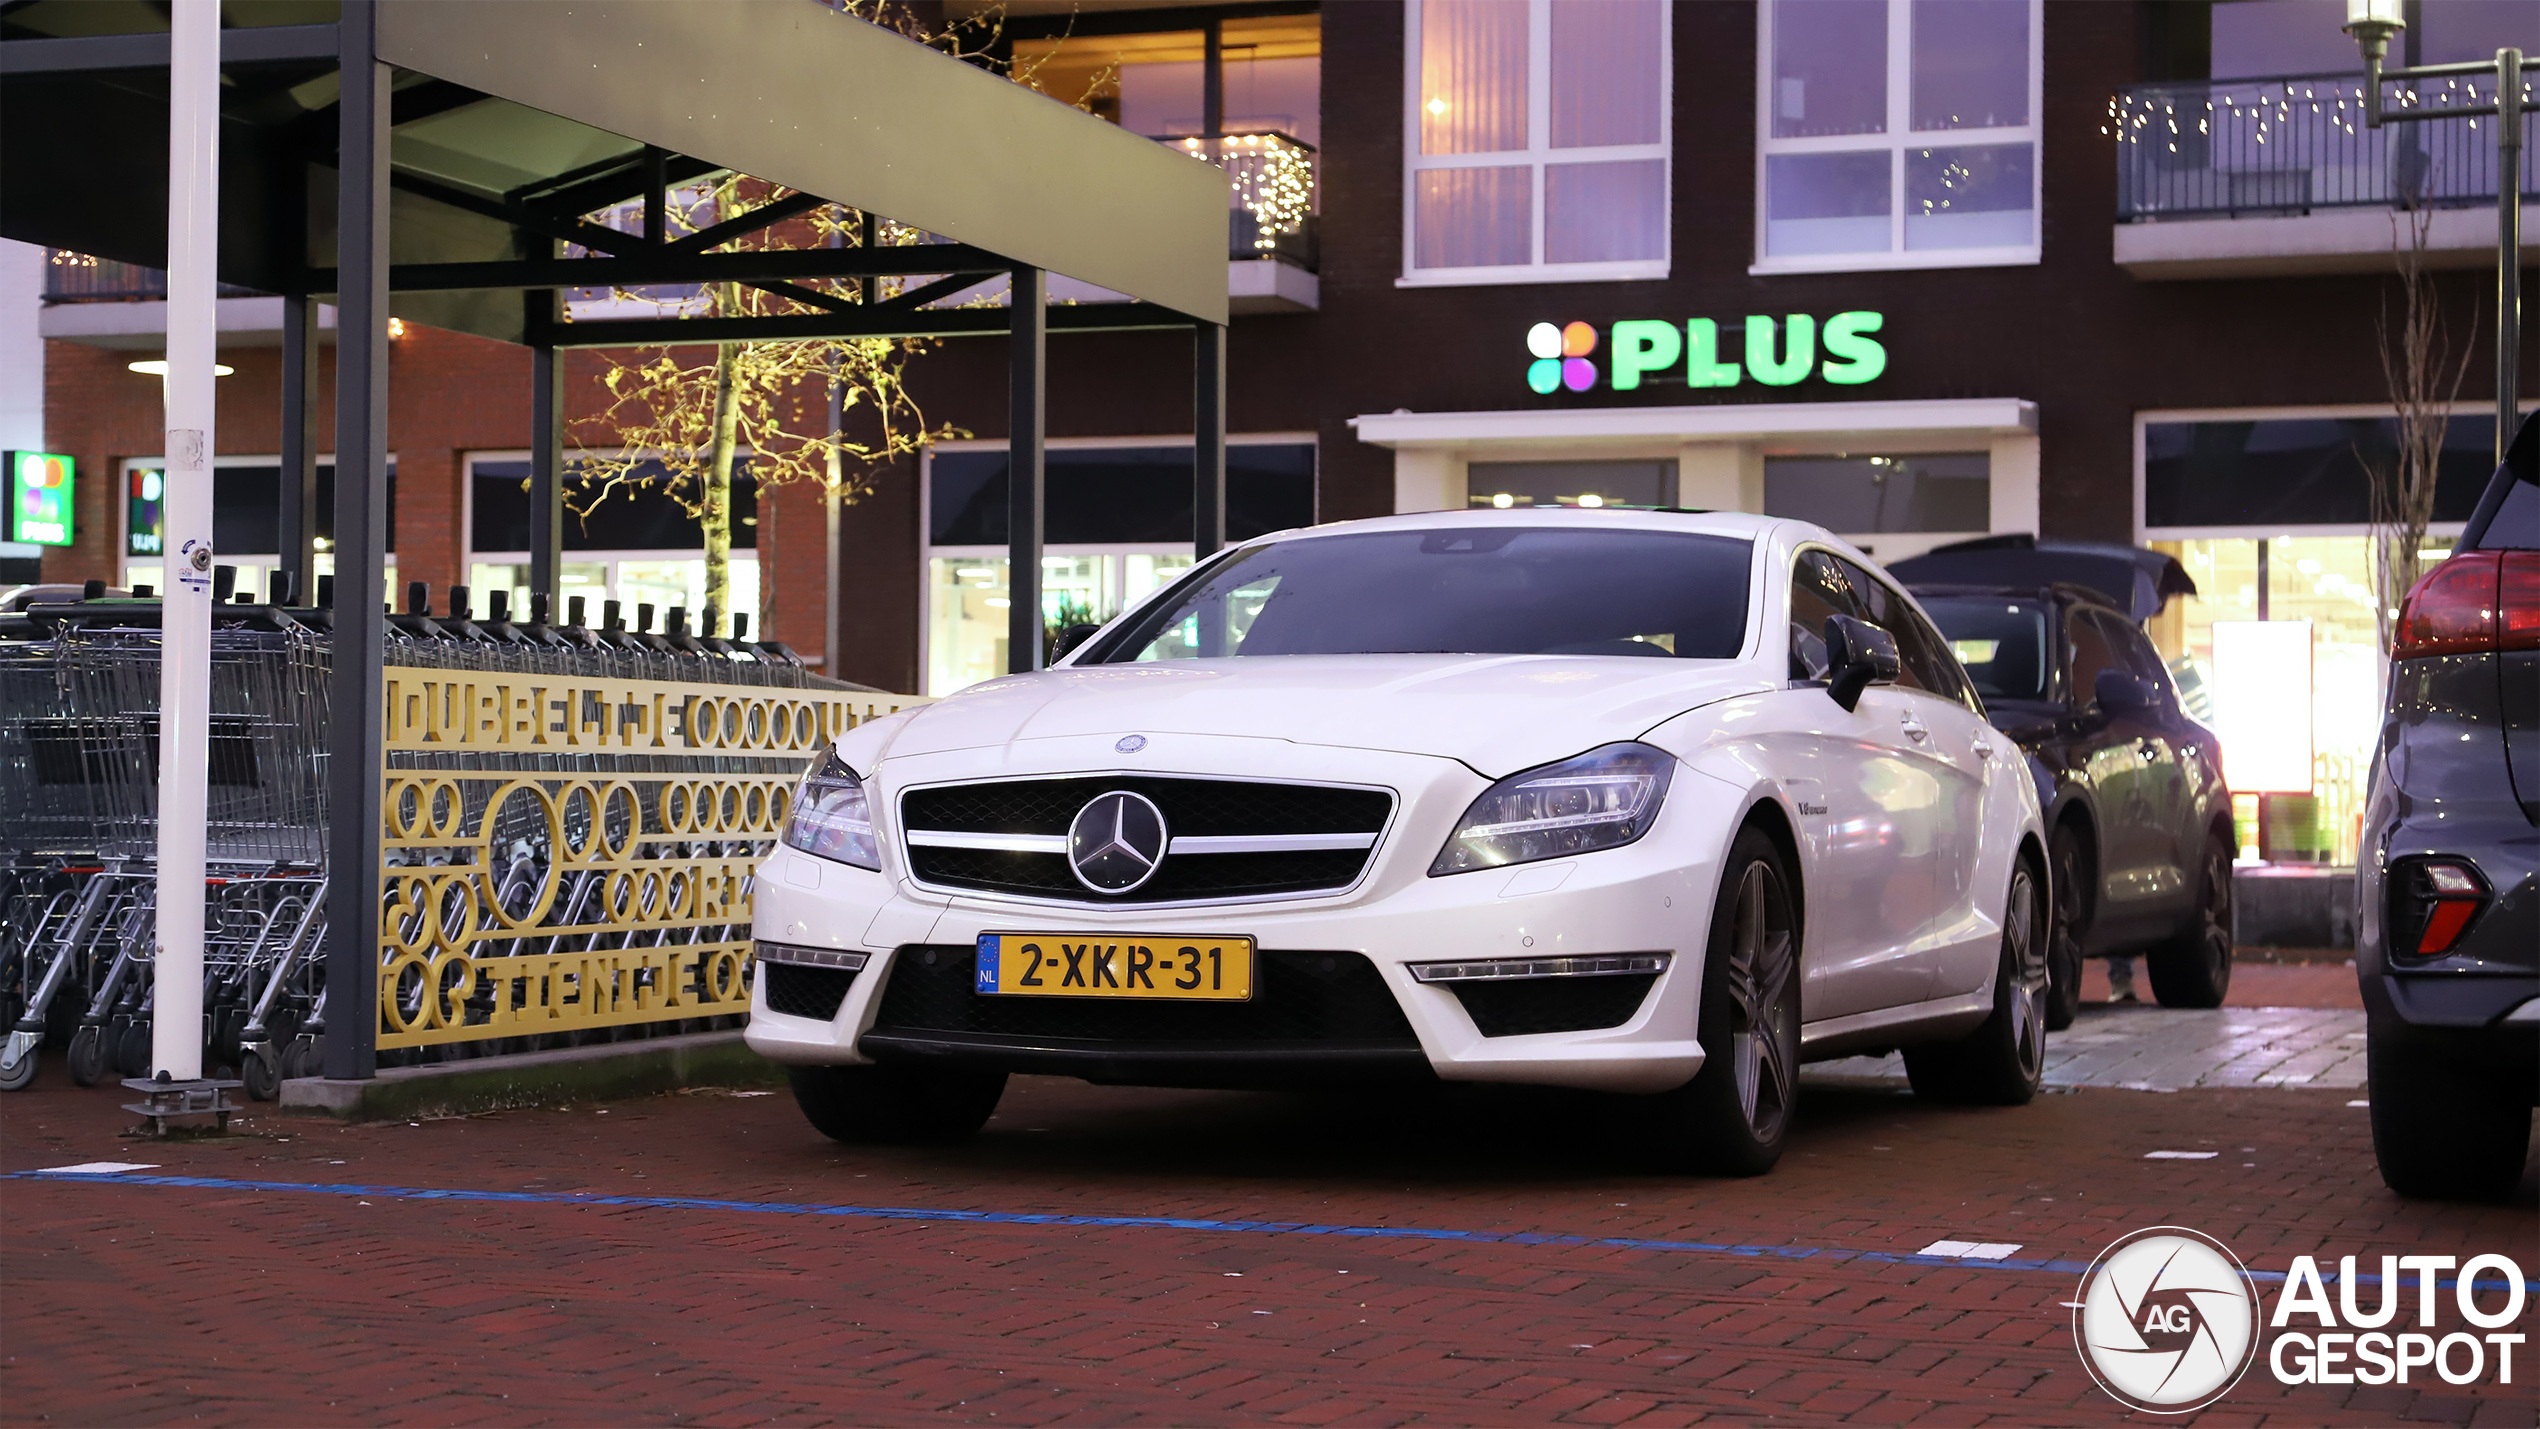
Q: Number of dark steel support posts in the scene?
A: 5